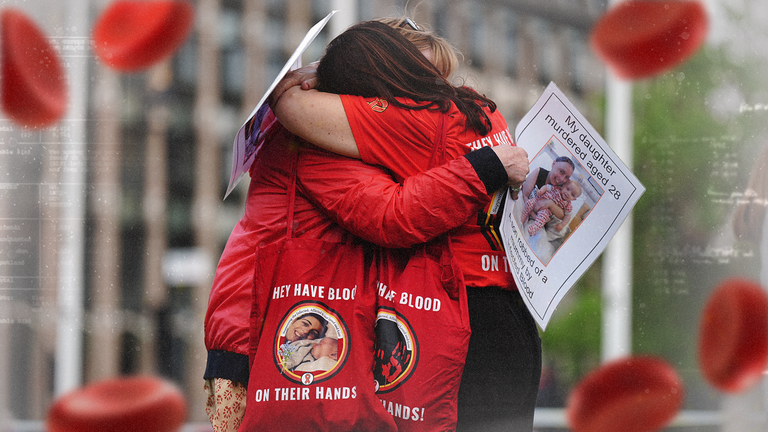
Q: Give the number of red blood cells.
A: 6